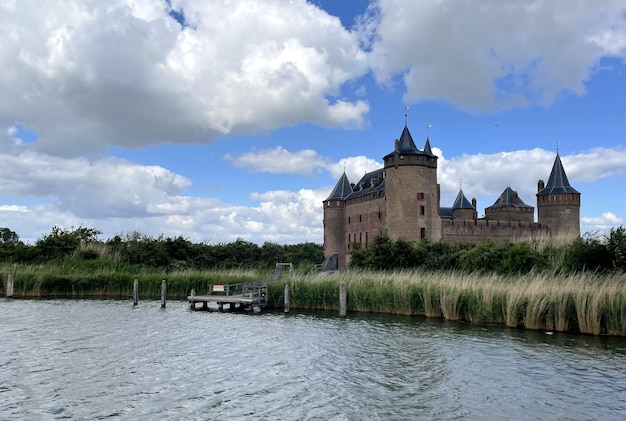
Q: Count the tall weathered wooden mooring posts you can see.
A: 5